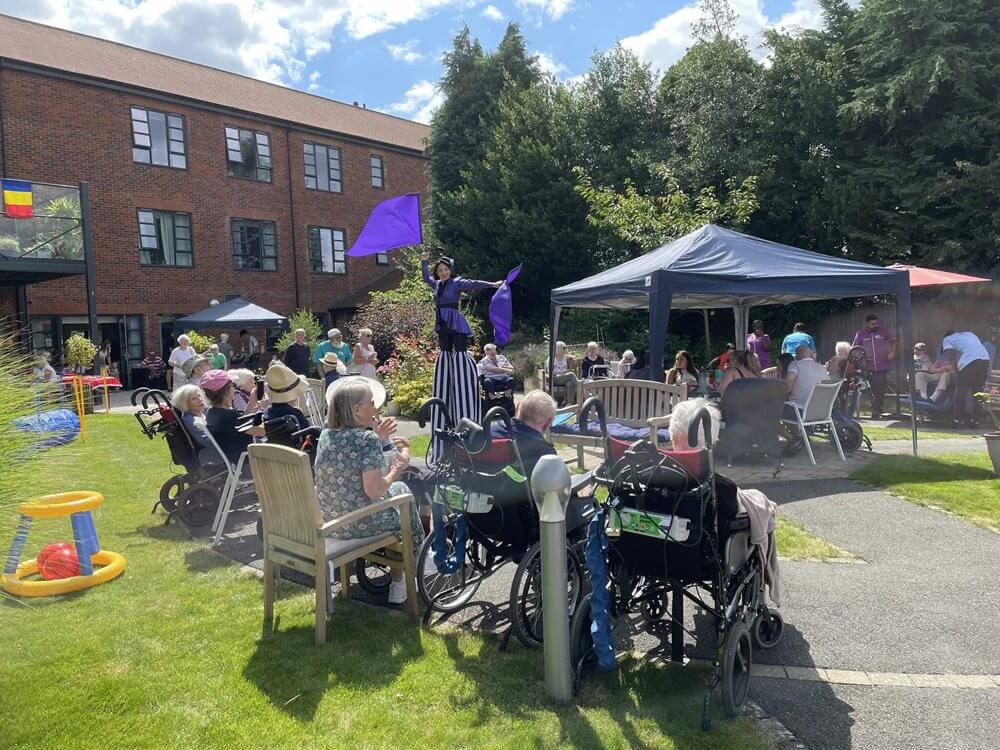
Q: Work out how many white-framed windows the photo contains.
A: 0